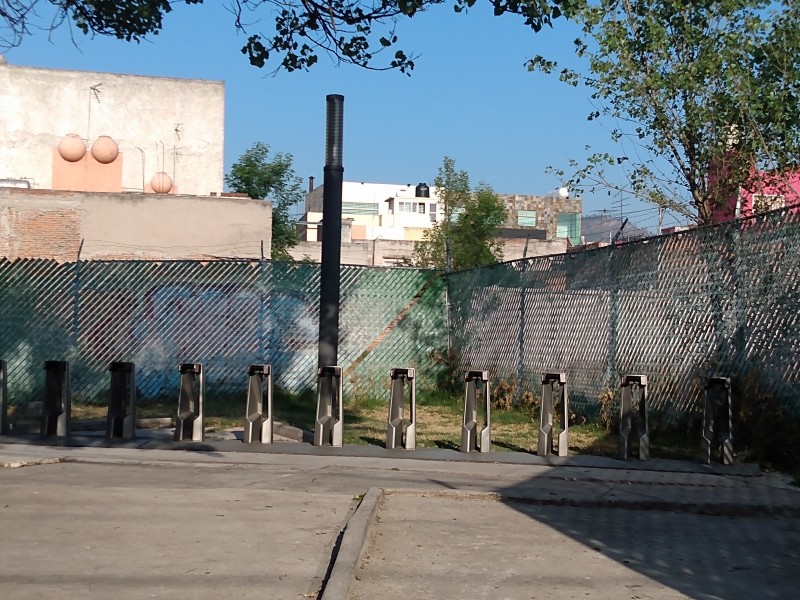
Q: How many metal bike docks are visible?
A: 11